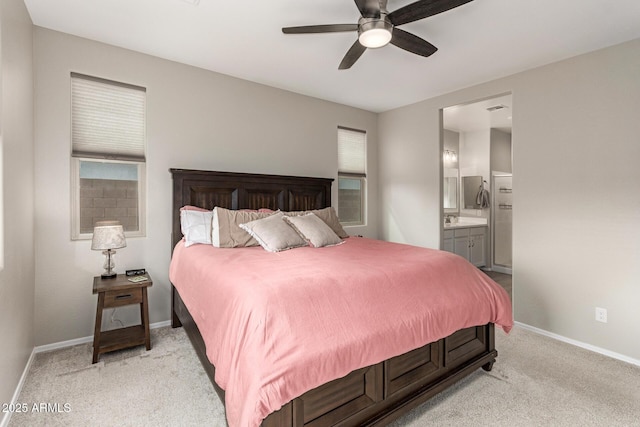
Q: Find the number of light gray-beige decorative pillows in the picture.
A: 2